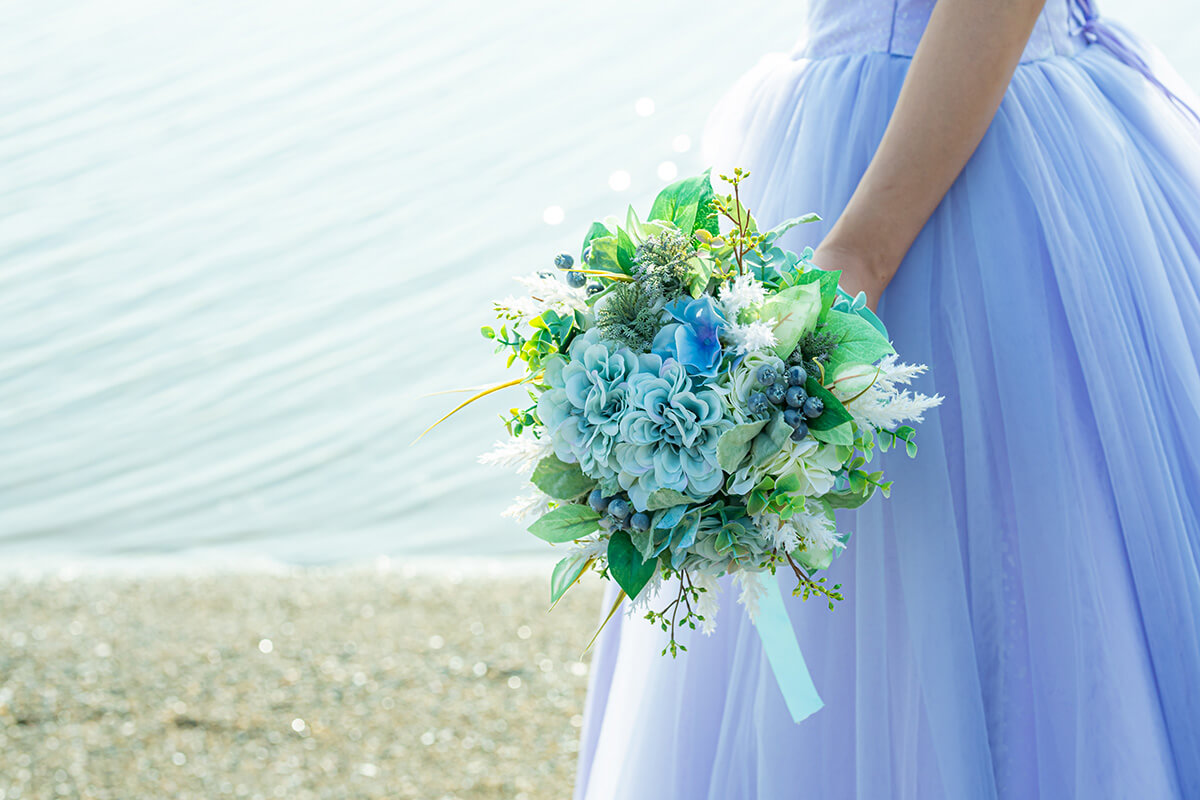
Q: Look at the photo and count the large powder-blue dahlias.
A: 2